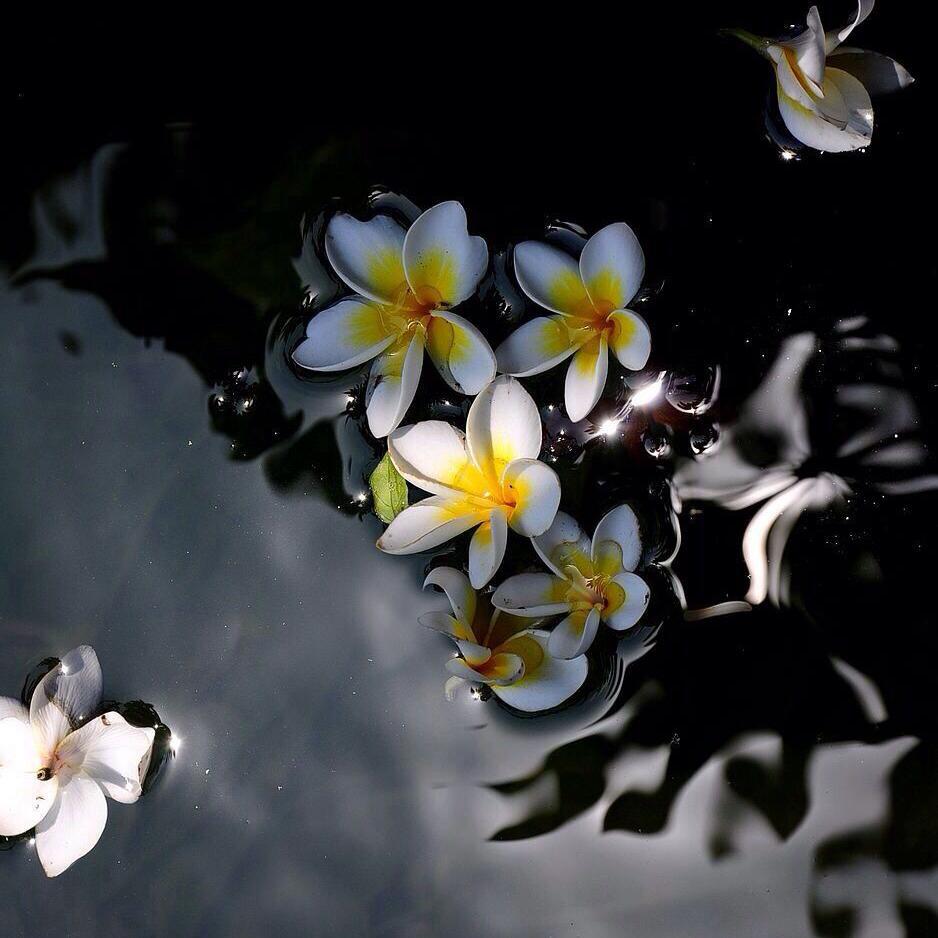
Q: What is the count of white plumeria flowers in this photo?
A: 7